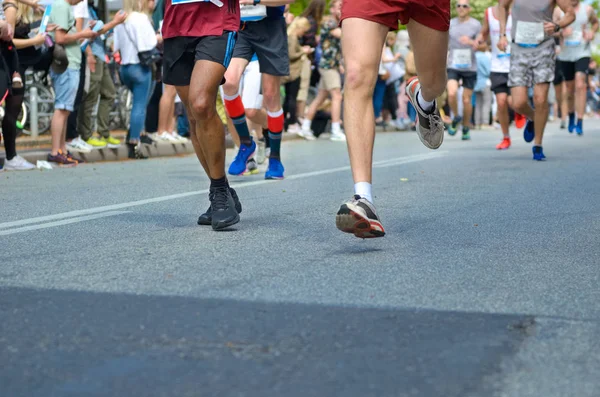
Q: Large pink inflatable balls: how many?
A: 0